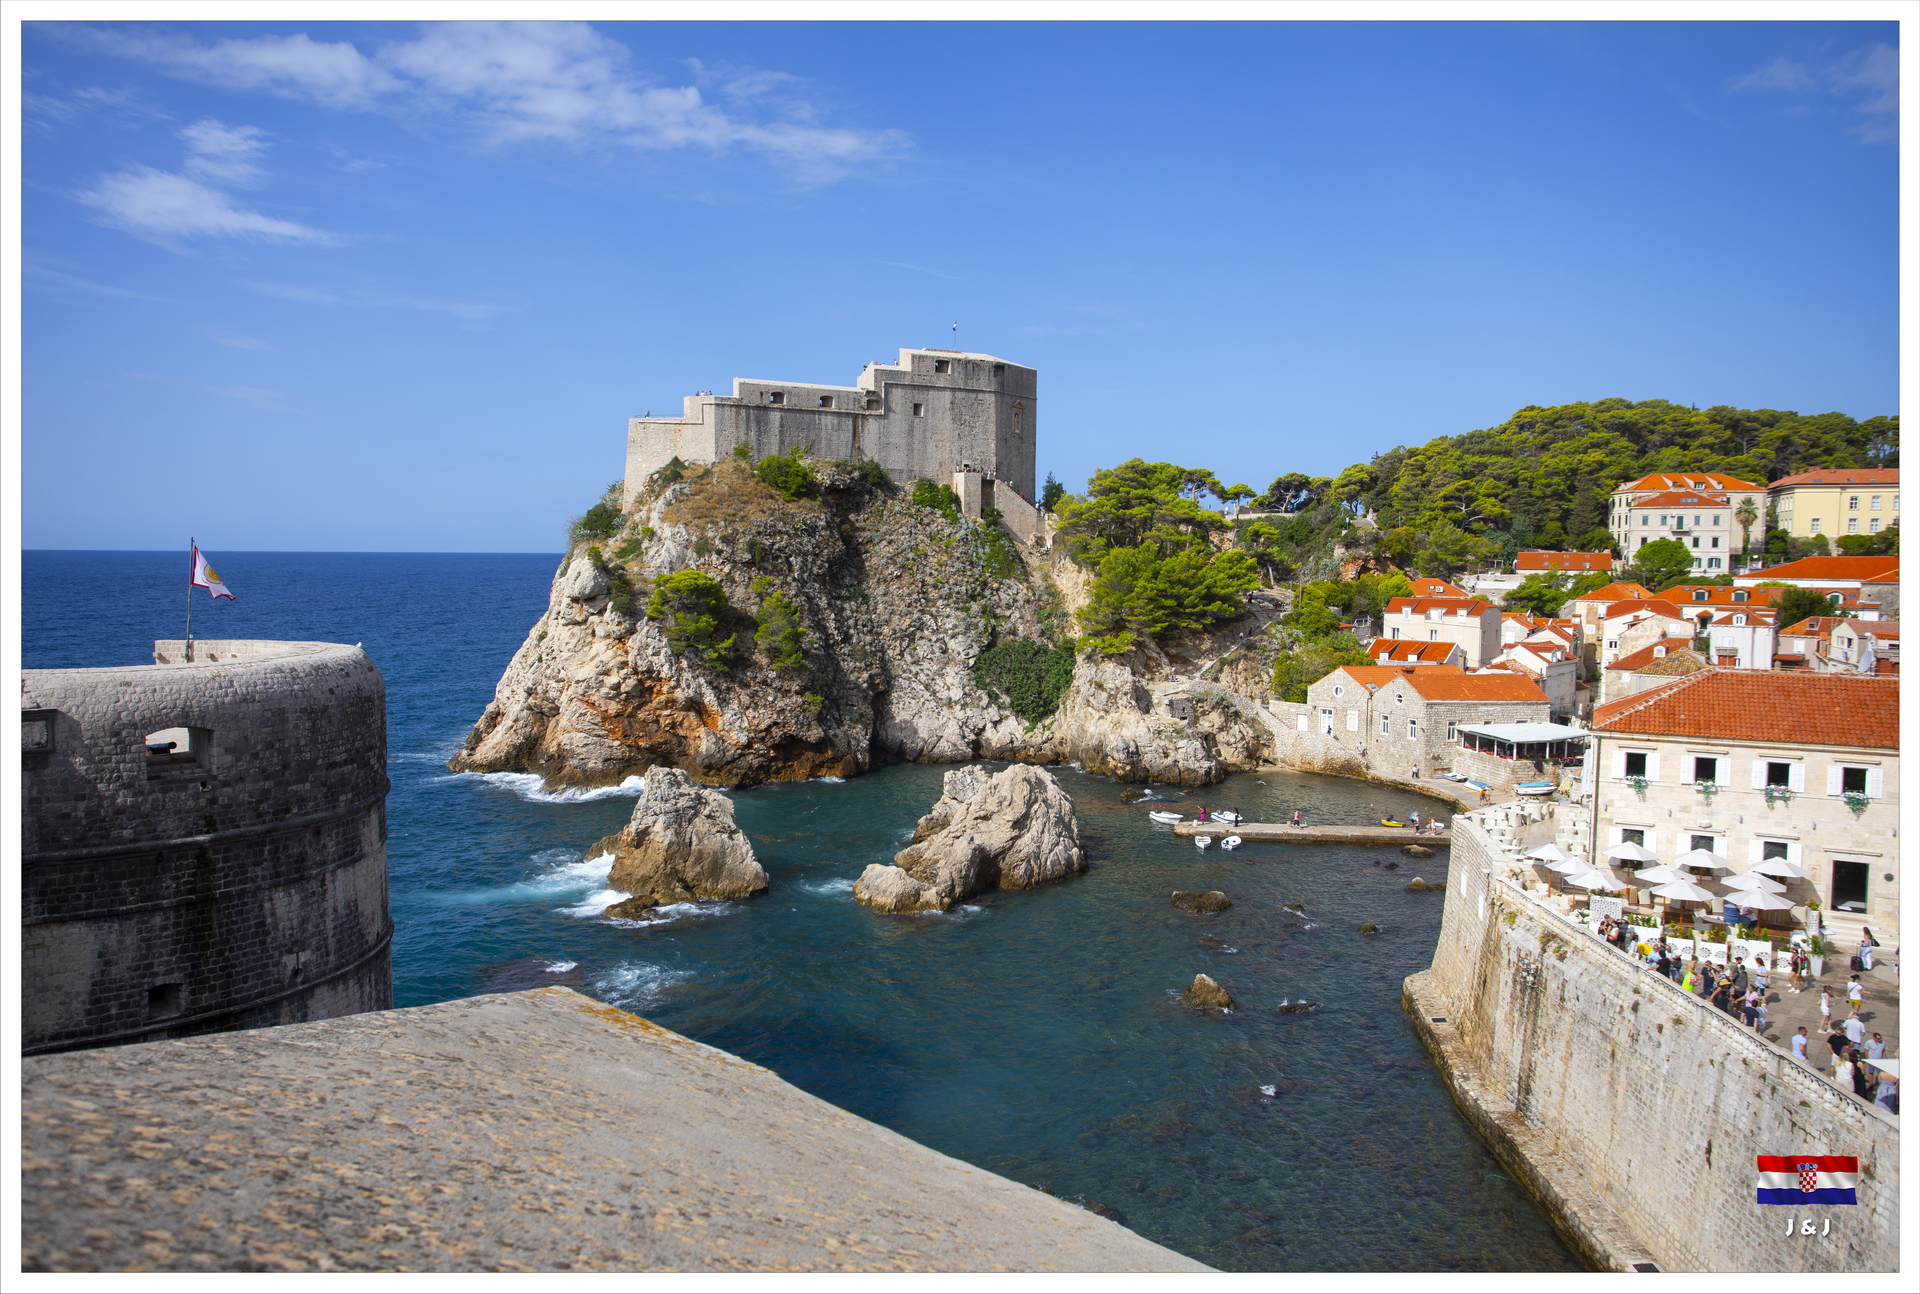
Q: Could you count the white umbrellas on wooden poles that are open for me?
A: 10